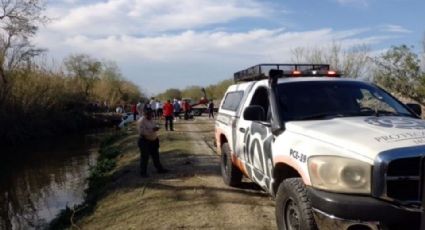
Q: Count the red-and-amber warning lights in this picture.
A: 2